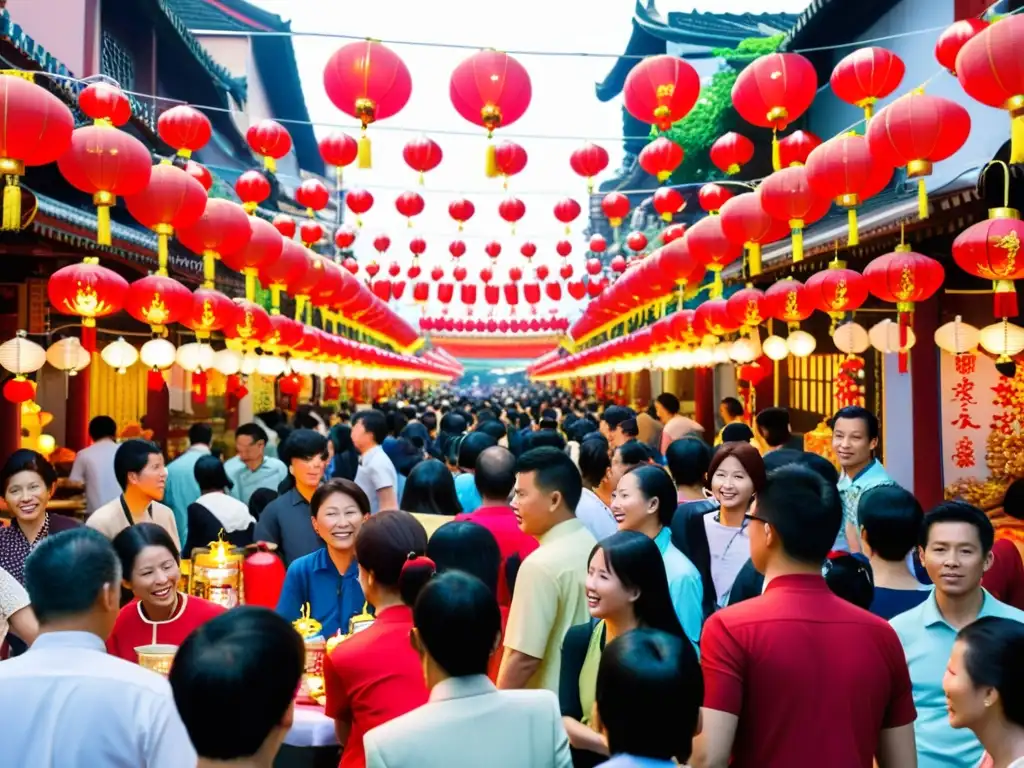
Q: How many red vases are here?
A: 1